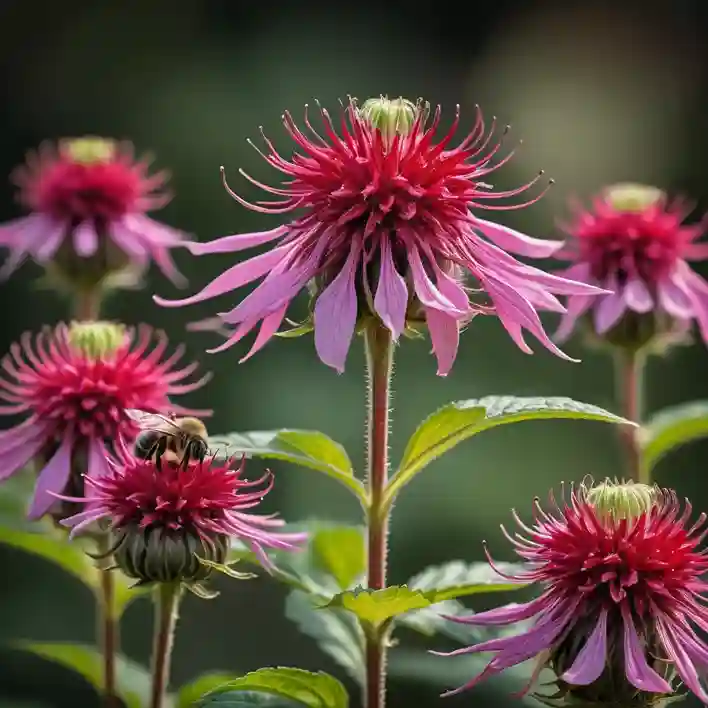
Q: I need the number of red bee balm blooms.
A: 6